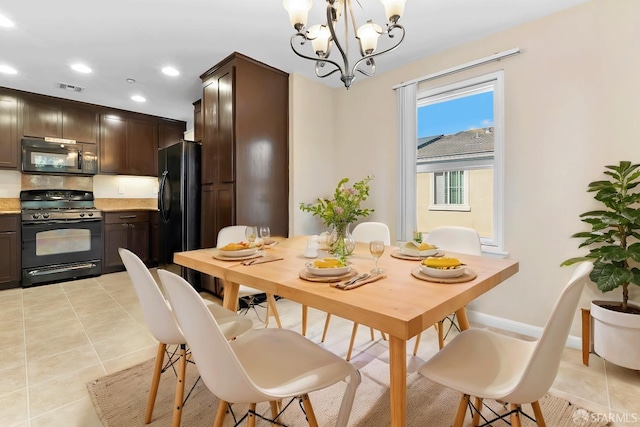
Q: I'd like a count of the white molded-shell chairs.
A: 6